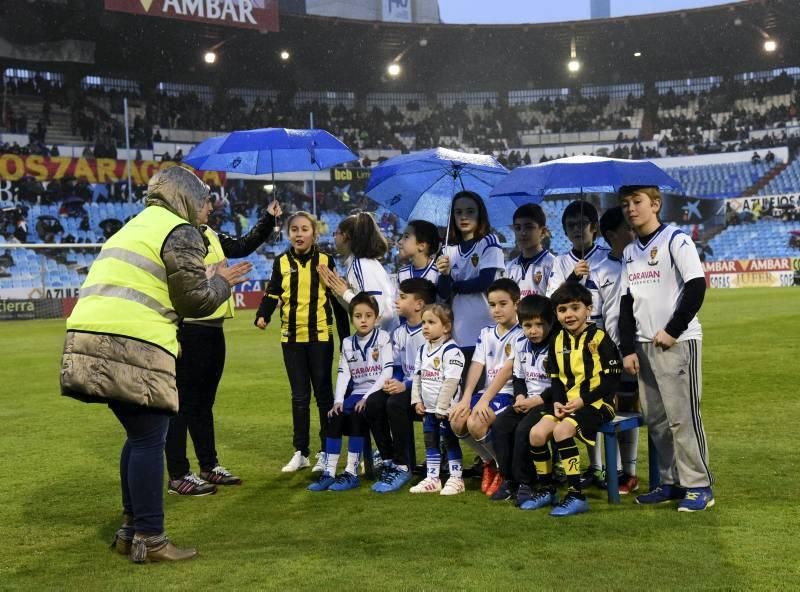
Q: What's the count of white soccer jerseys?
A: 12